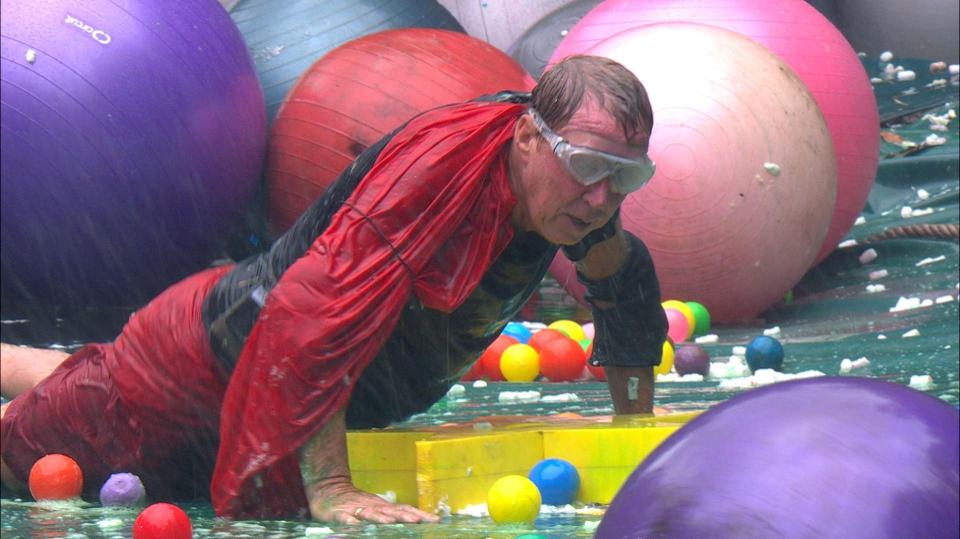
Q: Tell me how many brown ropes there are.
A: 1